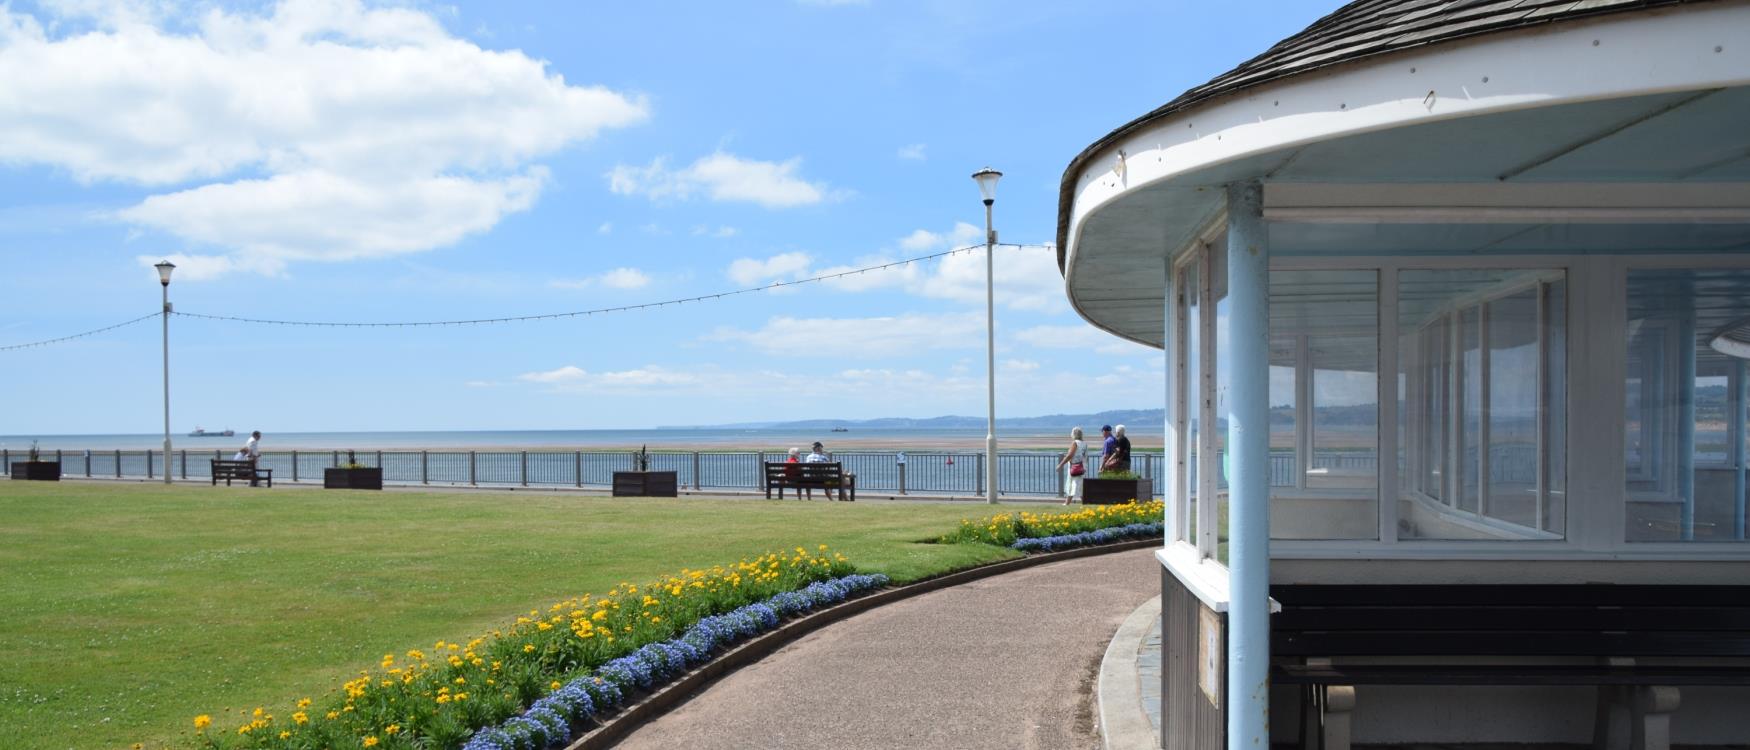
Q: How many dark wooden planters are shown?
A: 4